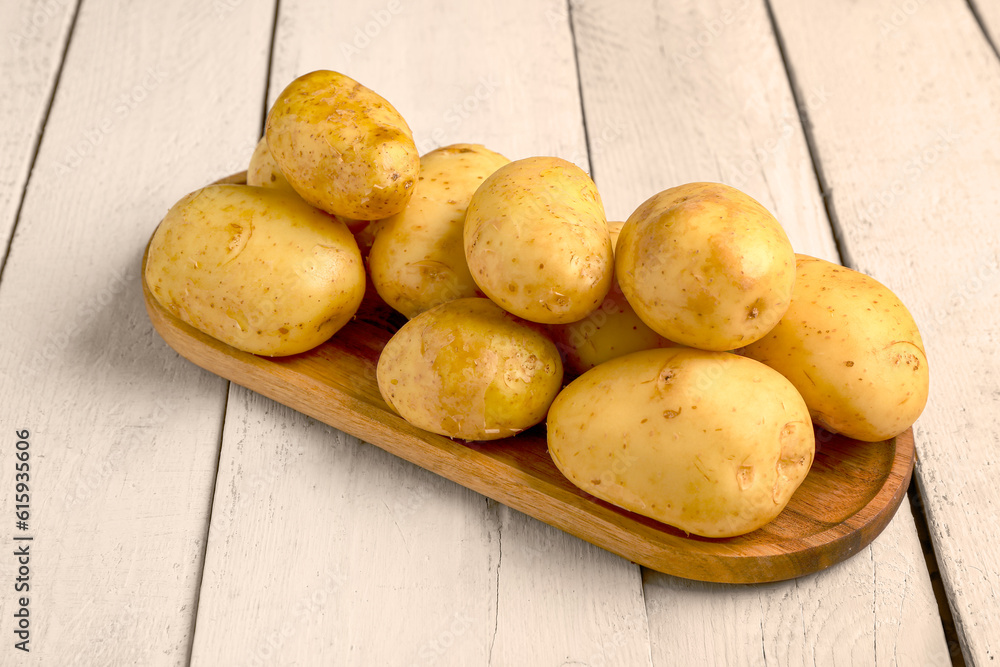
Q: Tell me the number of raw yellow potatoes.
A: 10